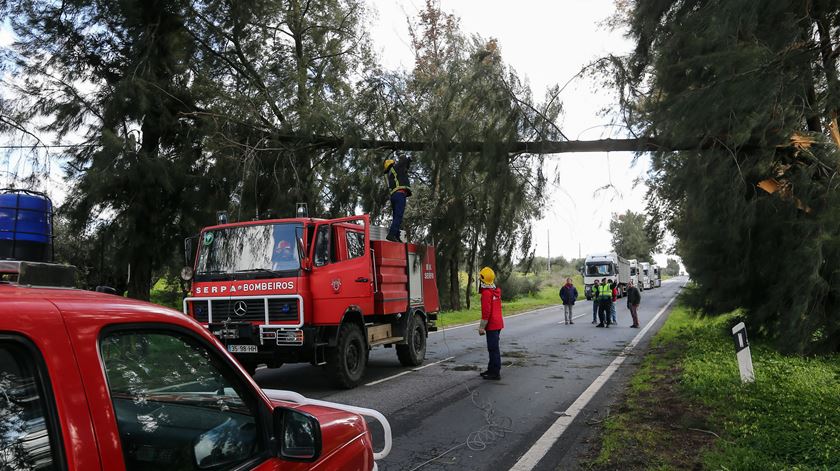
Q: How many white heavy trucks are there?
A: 4